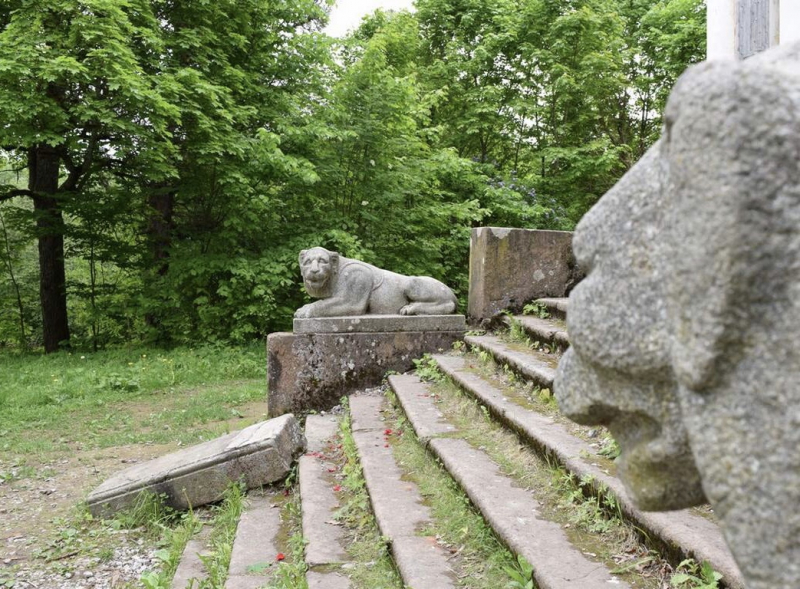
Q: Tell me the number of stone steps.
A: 9